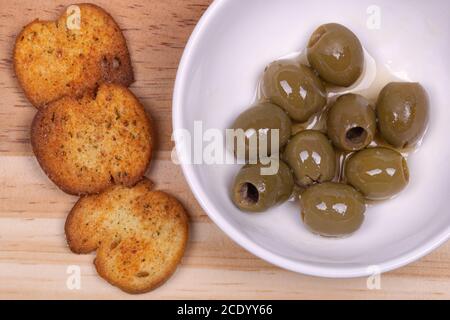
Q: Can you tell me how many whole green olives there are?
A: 9